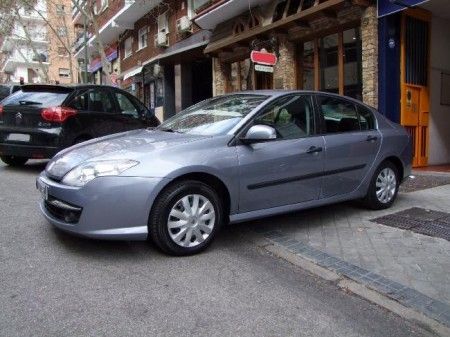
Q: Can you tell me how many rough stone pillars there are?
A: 3